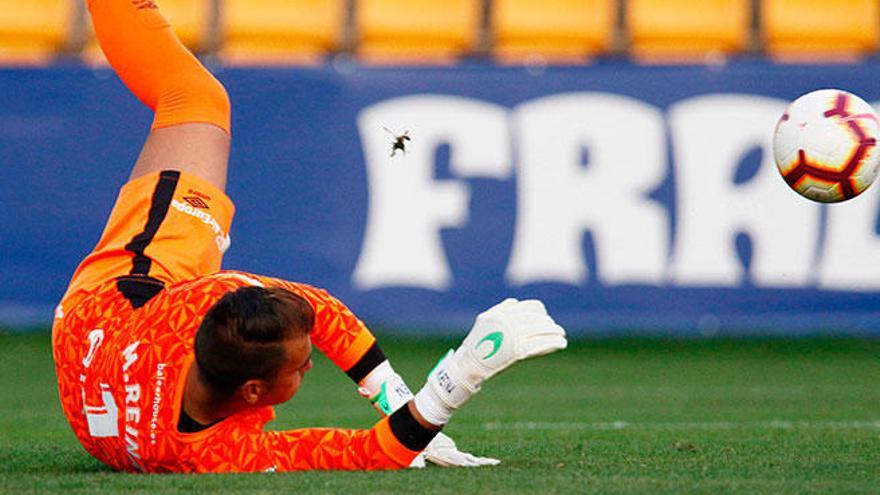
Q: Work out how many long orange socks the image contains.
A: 1